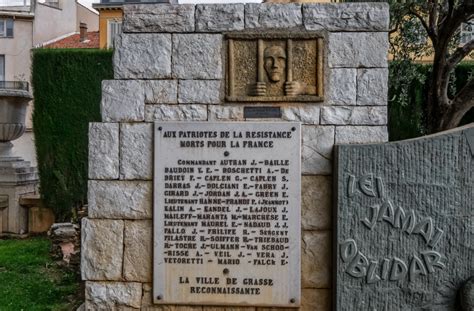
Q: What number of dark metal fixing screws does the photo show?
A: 6